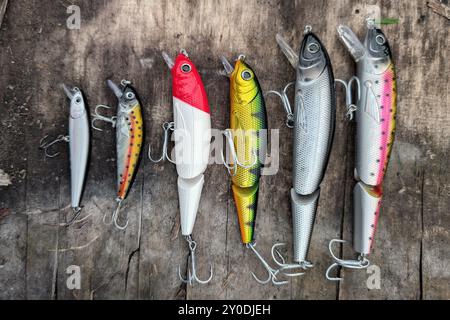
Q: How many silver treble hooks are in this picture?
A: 12